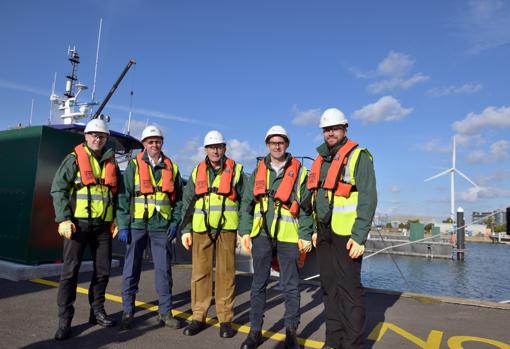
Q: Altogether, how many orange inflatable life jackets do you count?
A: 5